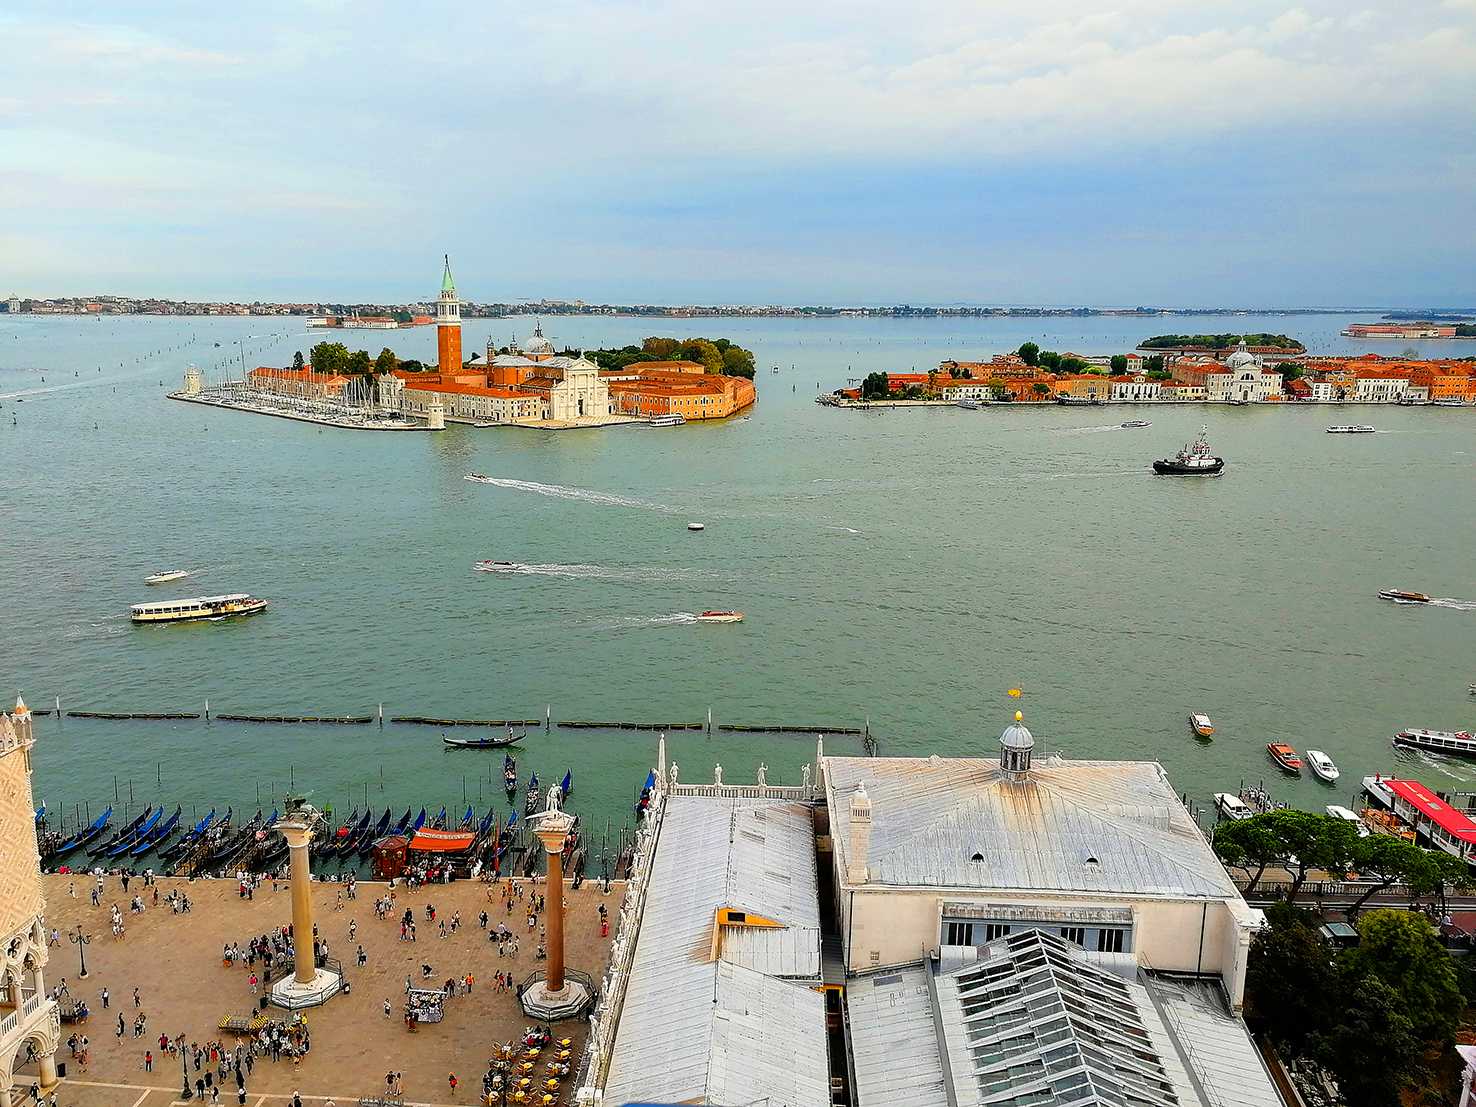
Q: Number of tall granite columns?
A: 2